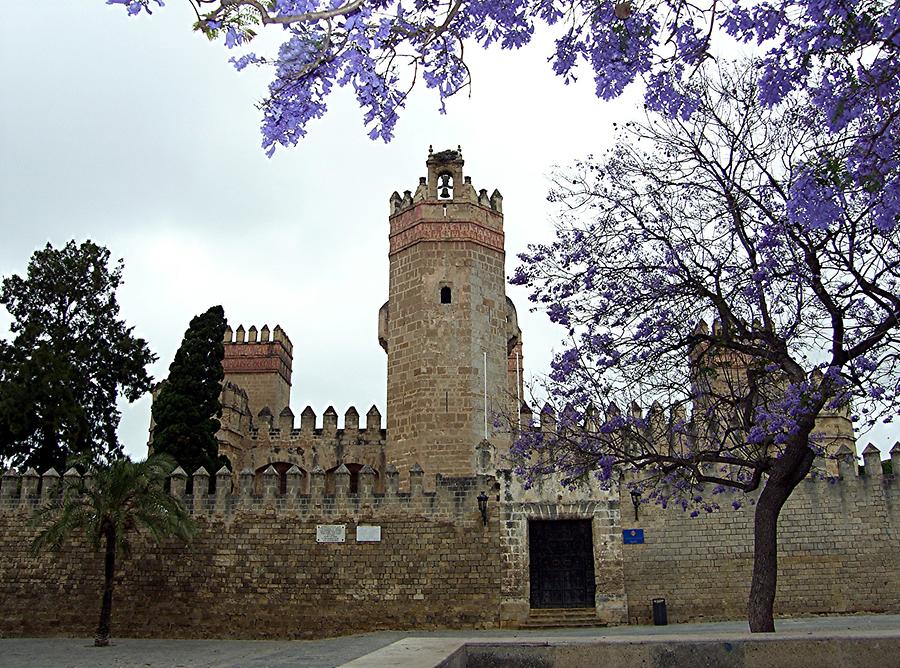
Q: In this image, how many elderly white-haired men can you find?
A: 0